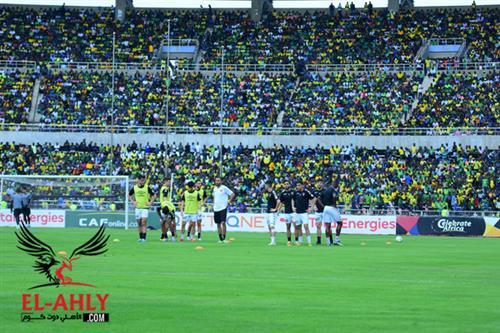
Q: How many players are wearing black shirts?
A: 5